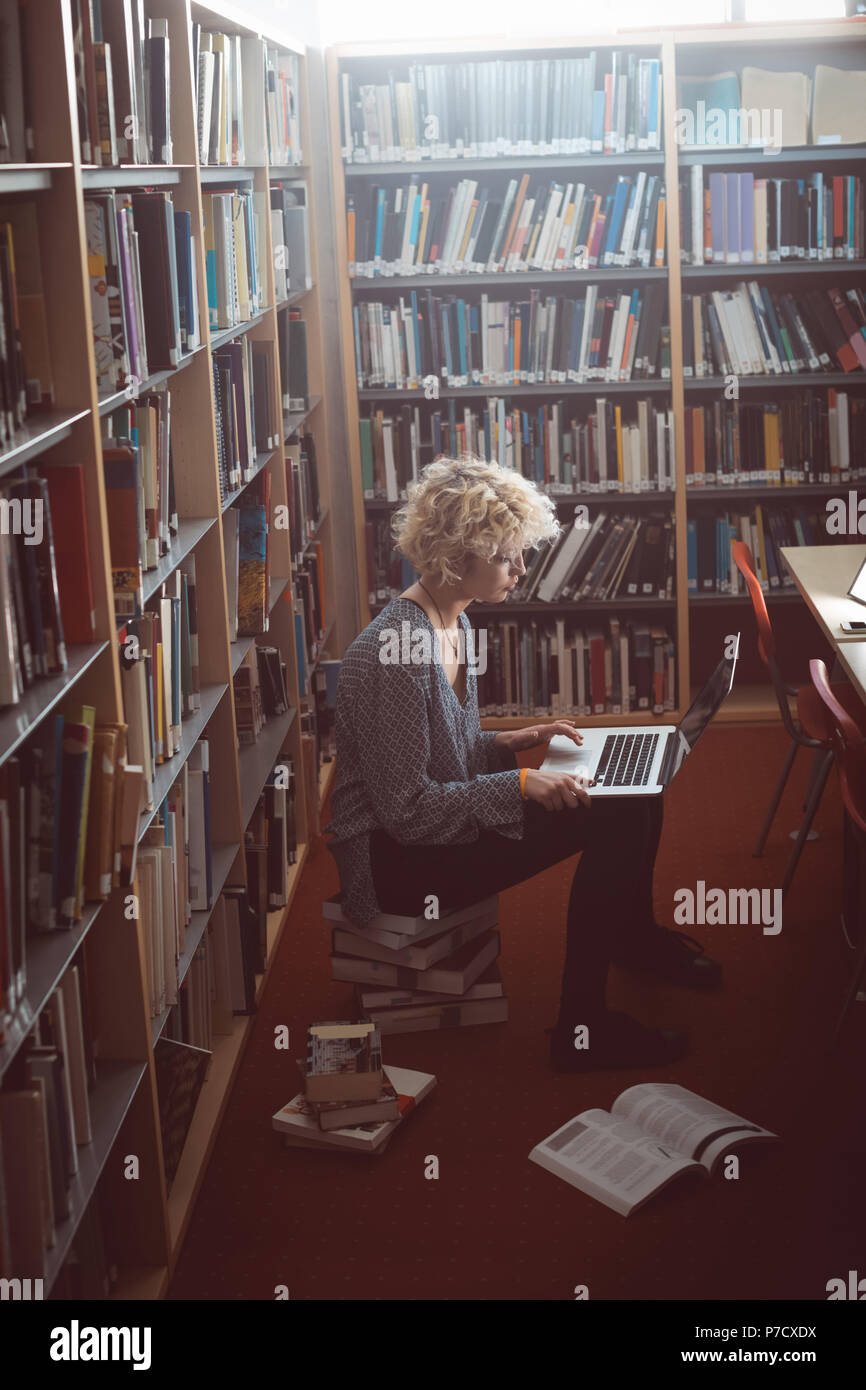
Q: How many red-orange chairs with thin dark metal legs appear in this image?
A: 2